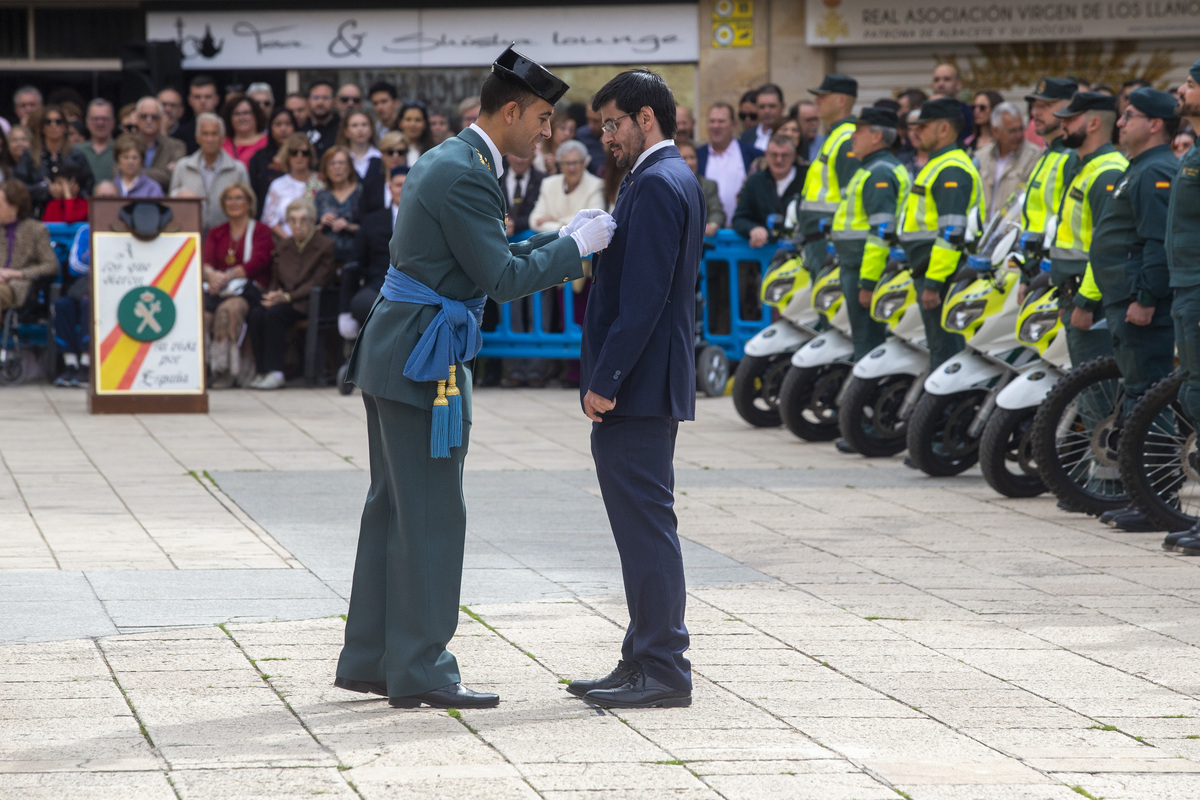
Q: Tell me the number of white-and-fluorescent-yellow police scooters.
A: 5